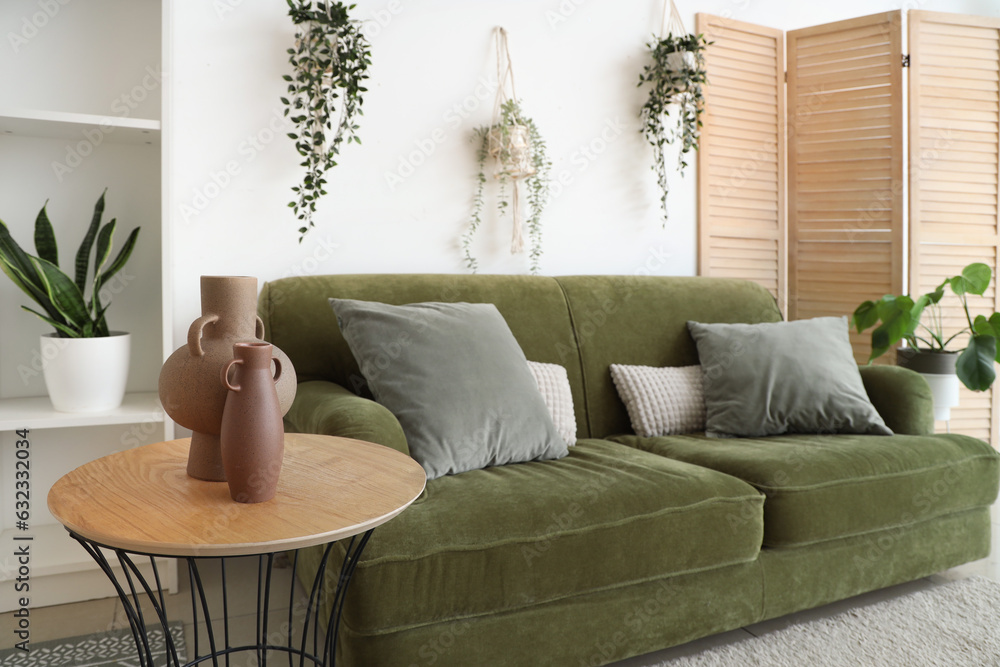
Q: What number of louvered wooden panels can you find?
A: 3